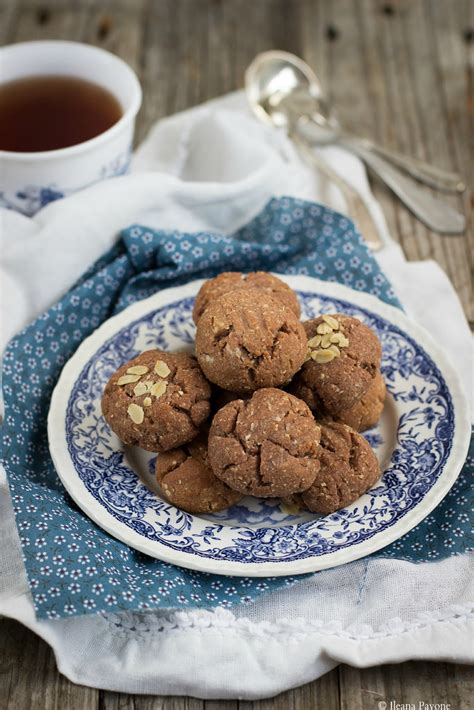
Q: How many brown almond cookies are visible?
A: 8